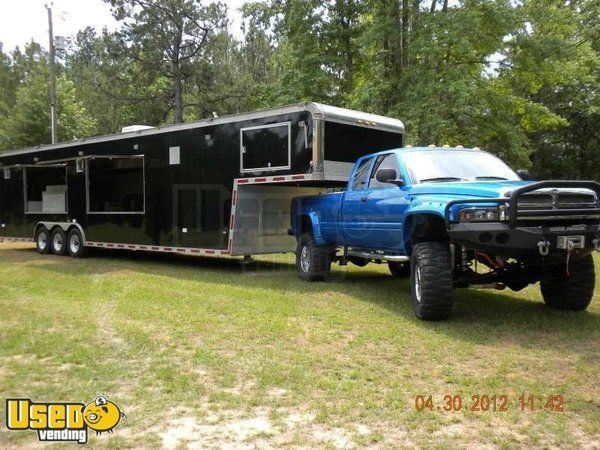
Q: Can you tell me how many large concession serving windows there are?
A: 2